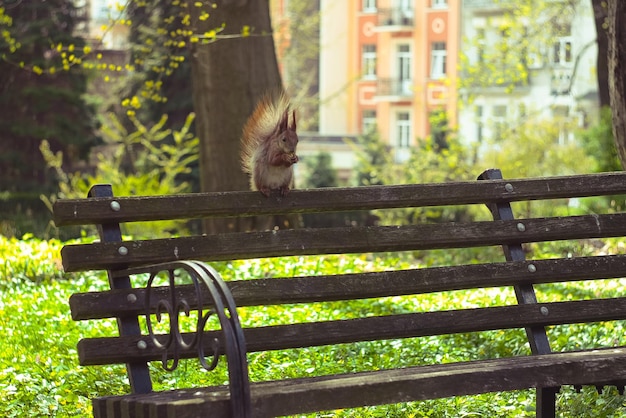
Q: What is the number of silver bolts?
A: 8